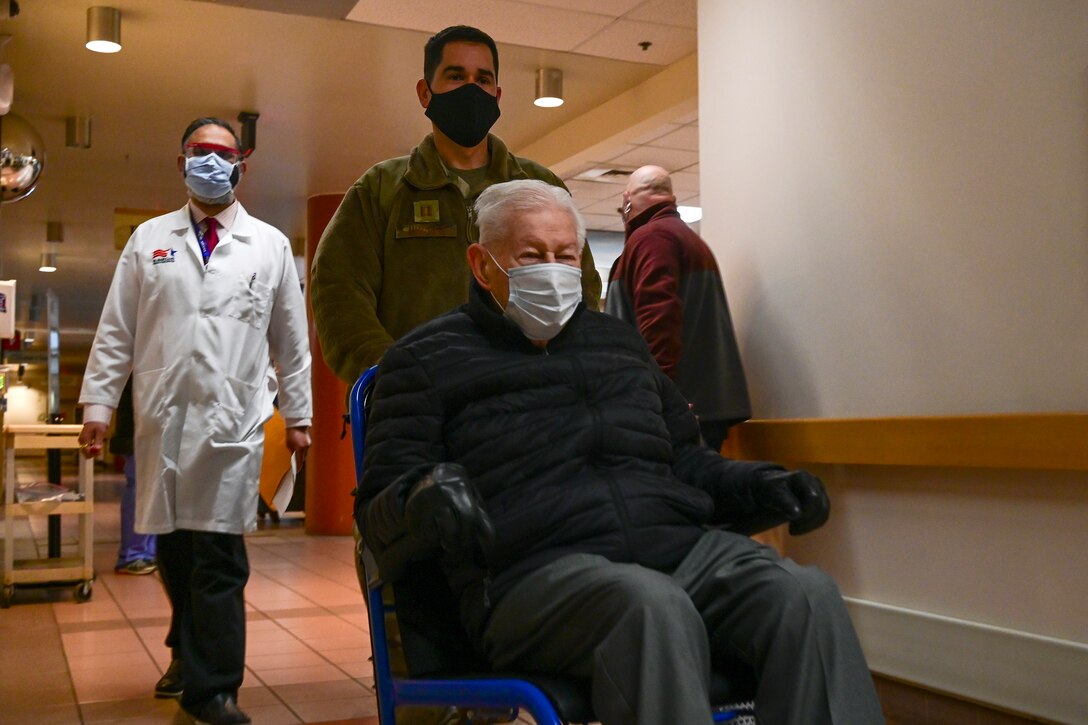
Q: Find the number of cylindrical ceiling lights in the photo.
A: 5